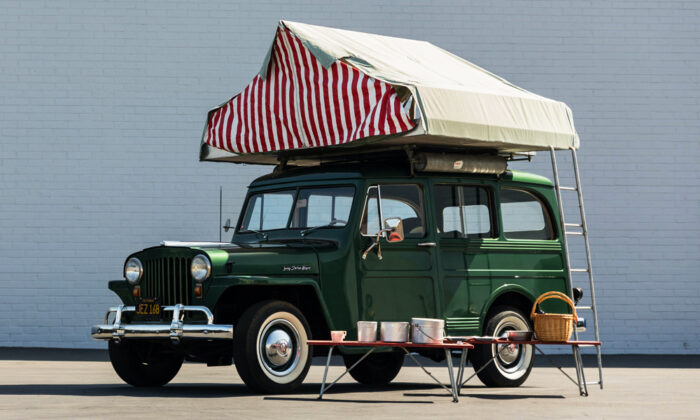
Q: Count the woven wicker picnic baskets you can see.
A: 1